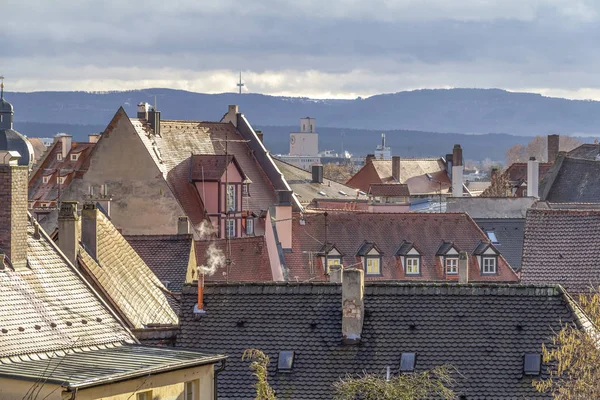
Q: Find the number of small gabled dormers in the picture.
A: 5